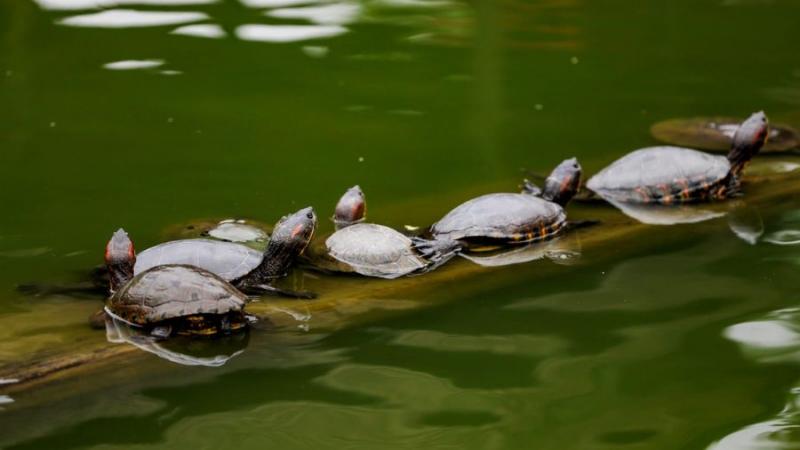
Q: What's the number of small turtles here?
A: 5